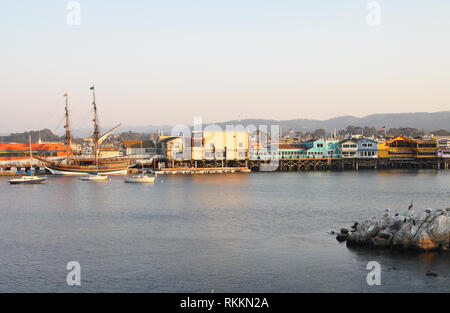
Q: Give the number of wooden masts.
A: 2